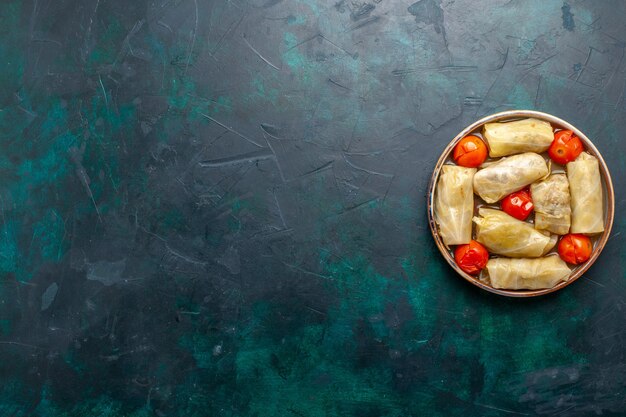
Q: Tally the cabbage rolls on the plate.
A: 7